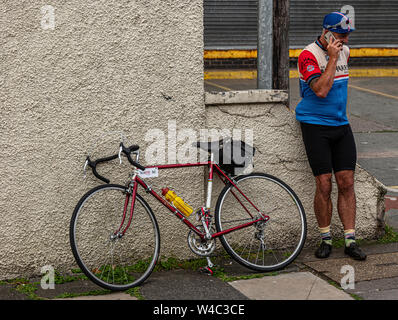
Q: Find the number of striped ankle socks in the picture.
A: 2